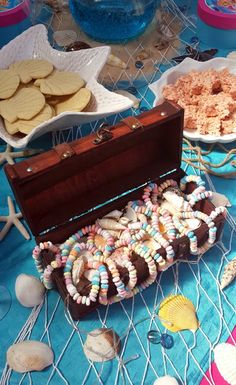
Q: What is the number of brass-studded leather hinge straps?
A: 2